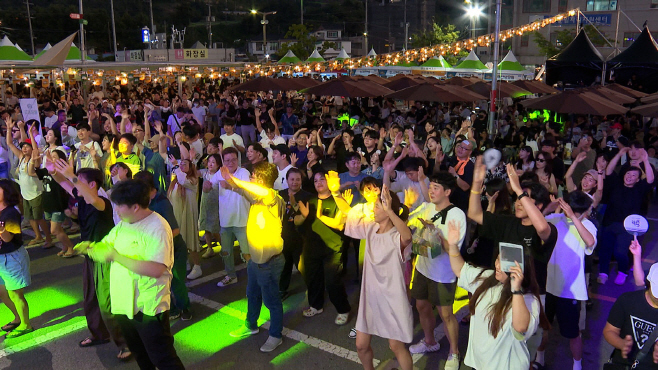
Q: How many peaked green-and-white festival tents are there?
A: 12